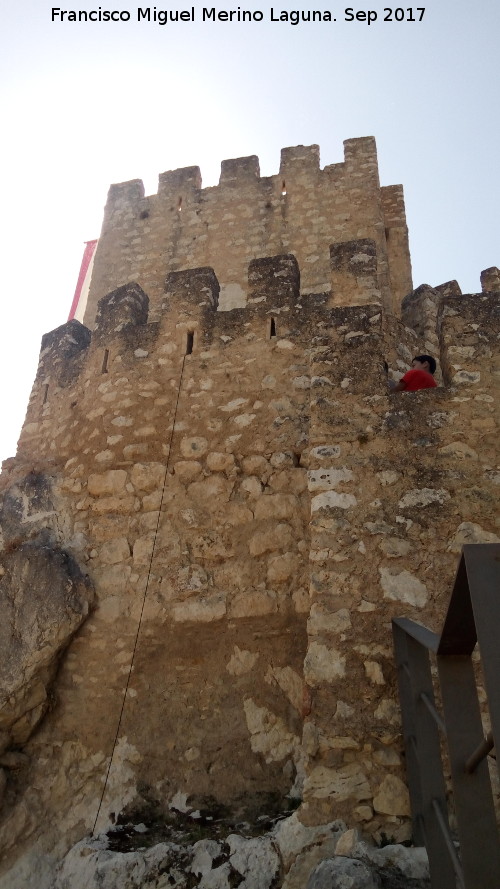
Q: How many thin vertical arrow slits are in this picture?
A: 6